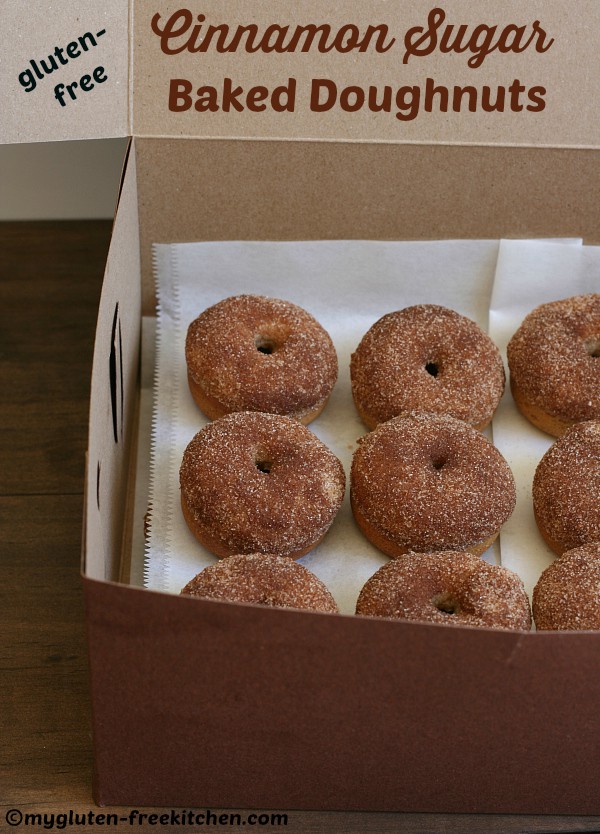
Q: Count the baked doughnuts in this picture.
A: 9